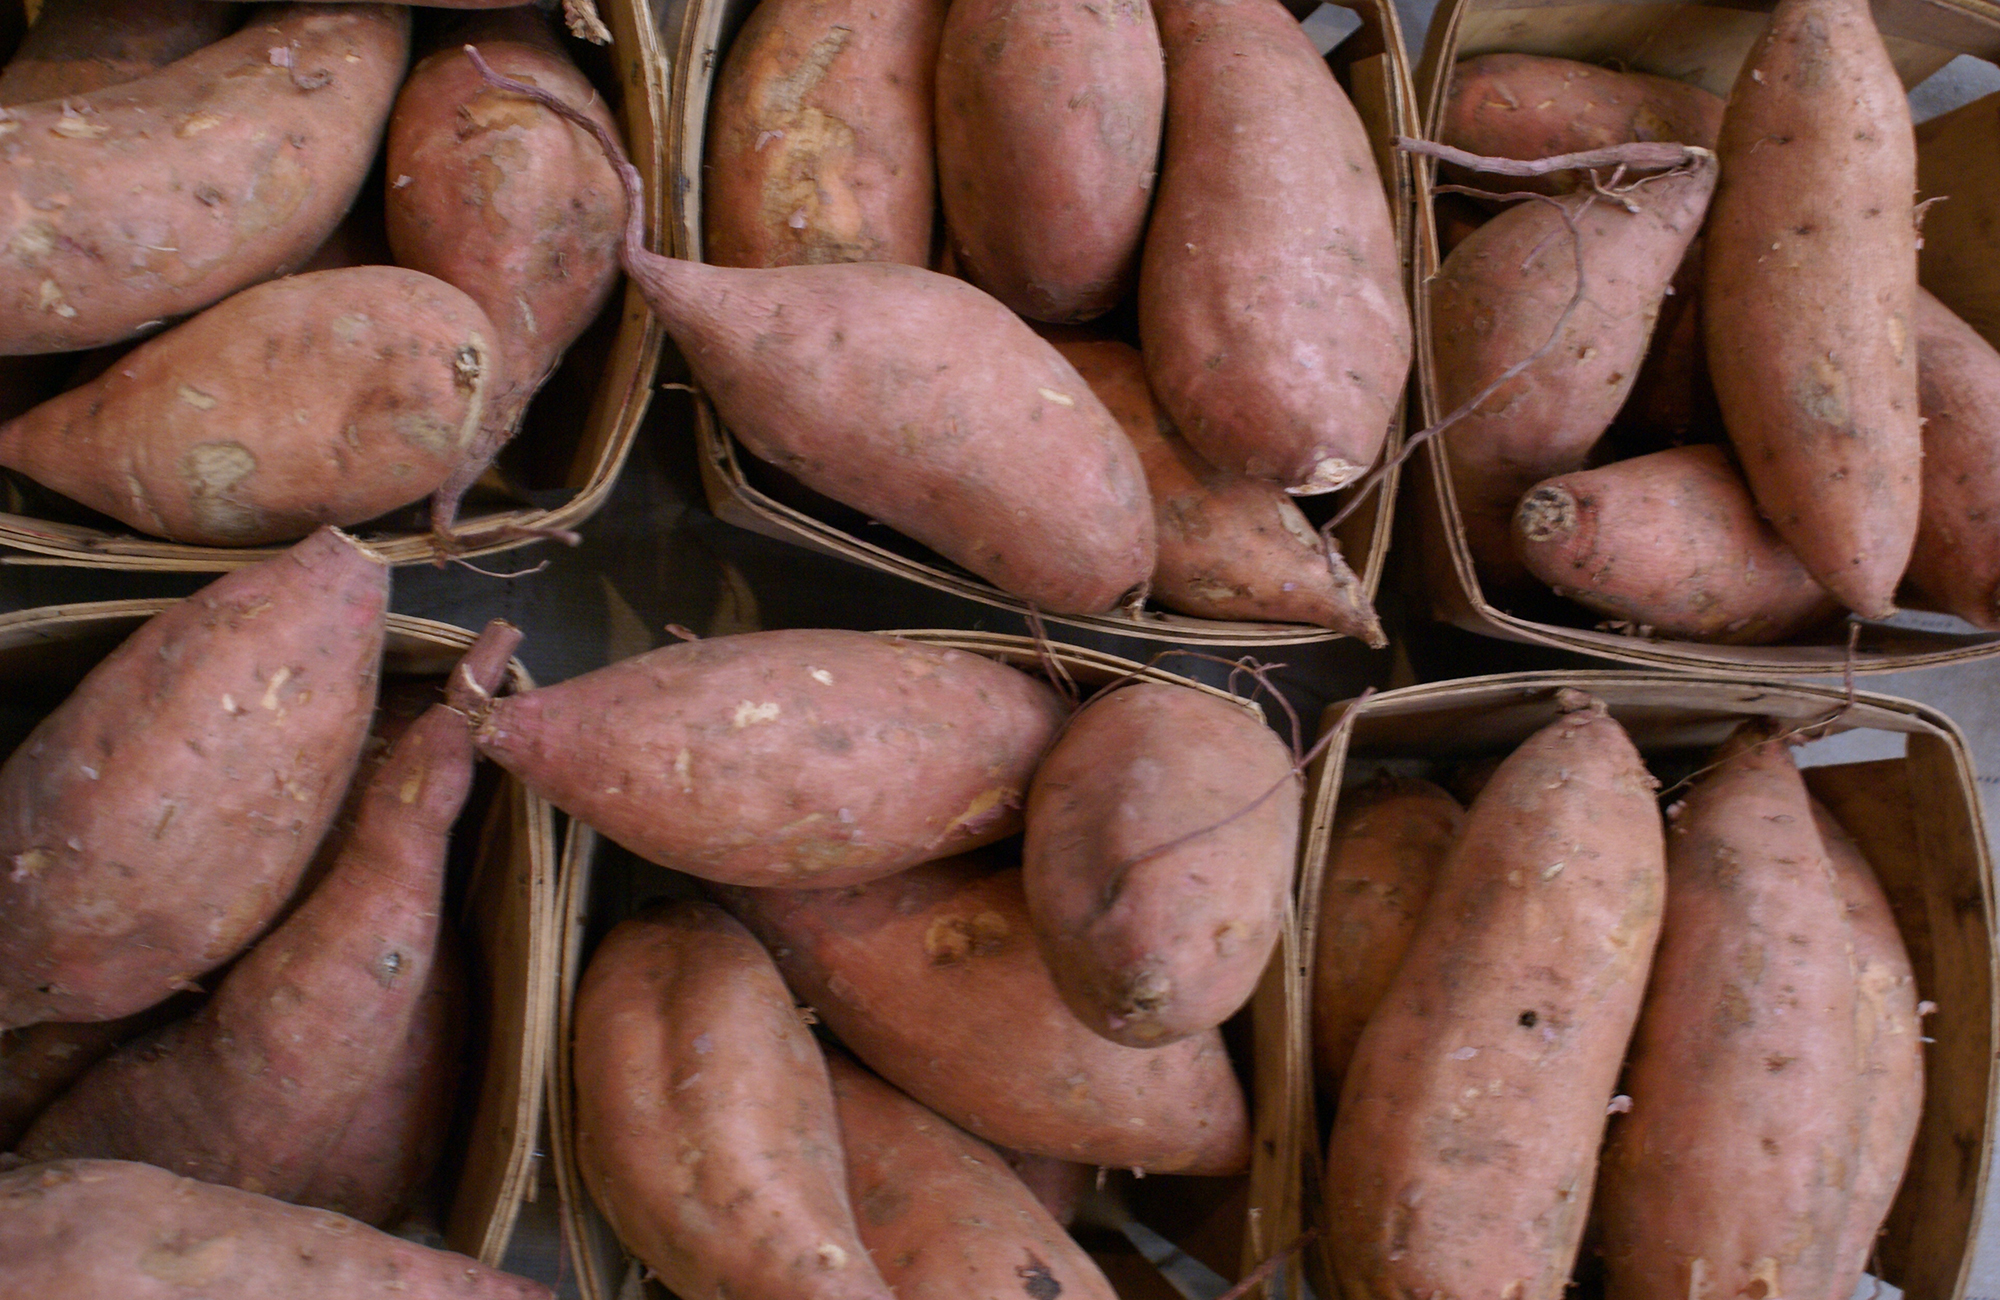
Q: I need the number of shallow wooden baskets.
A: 6